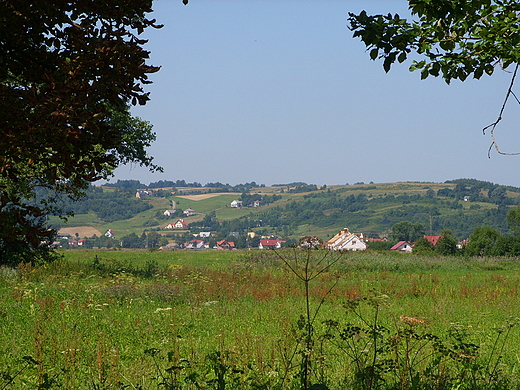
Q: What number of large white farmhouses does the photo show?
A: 1